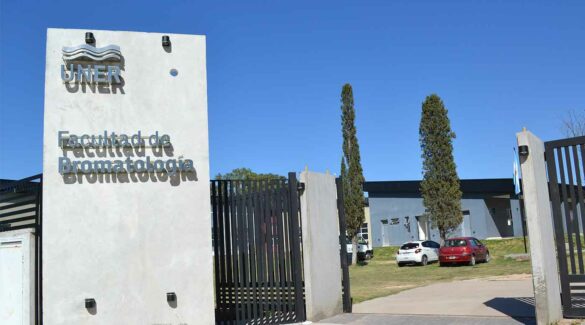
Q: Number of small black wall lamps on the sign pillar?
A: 4